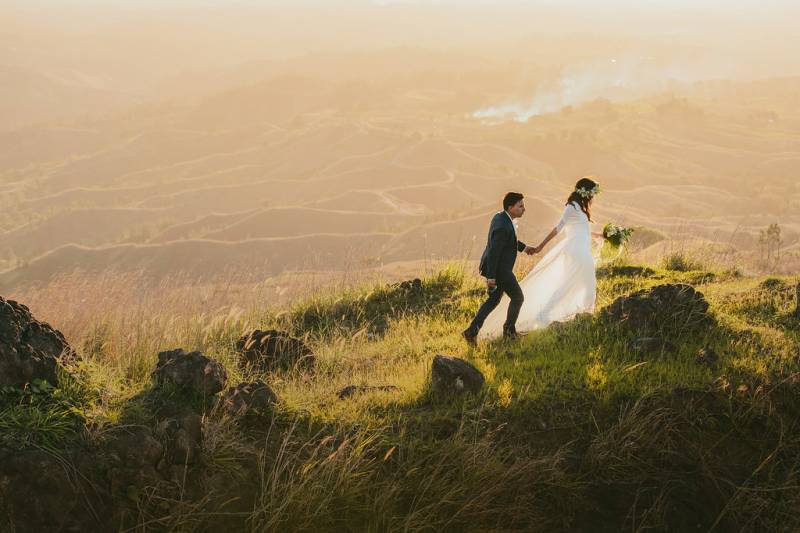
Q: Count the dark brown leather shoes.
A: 2